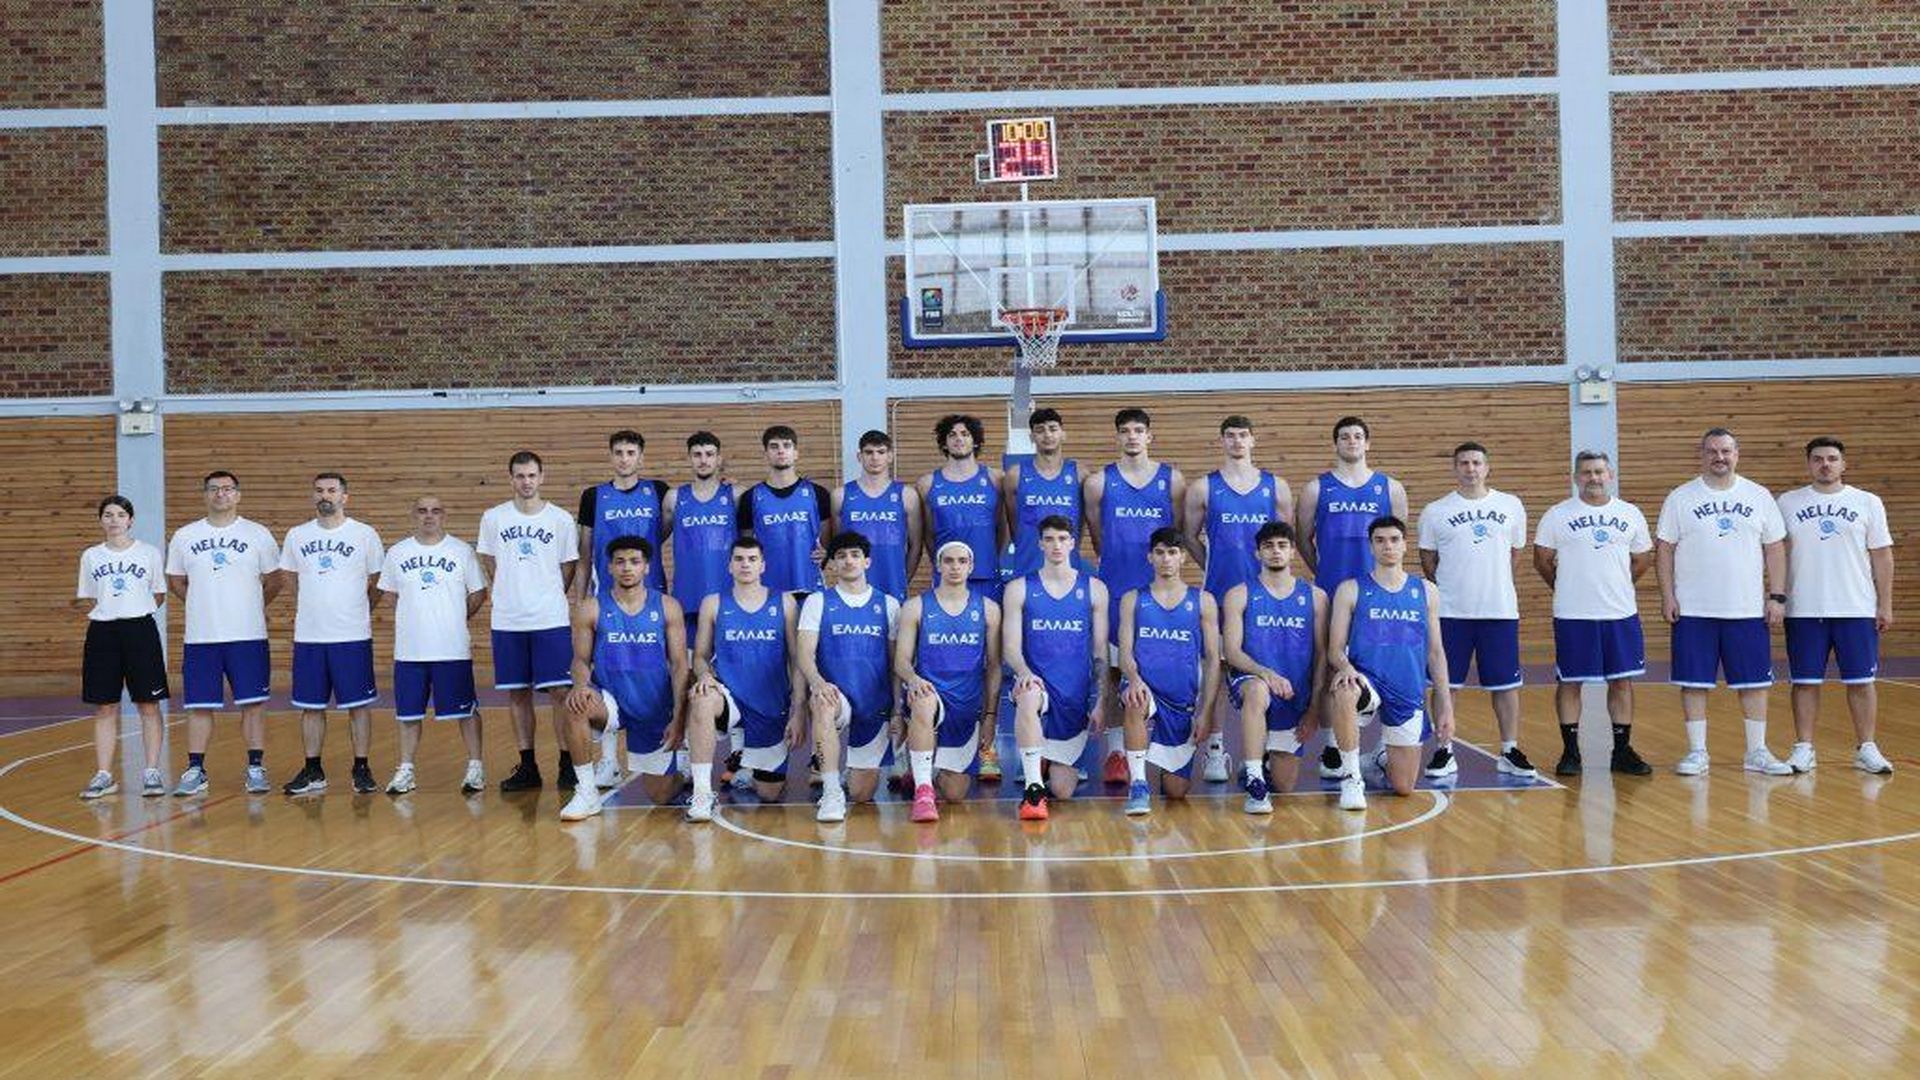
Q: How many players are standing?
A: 9